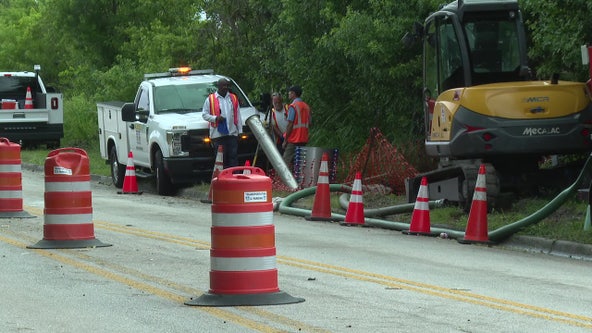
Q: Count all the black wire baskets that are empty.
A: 0